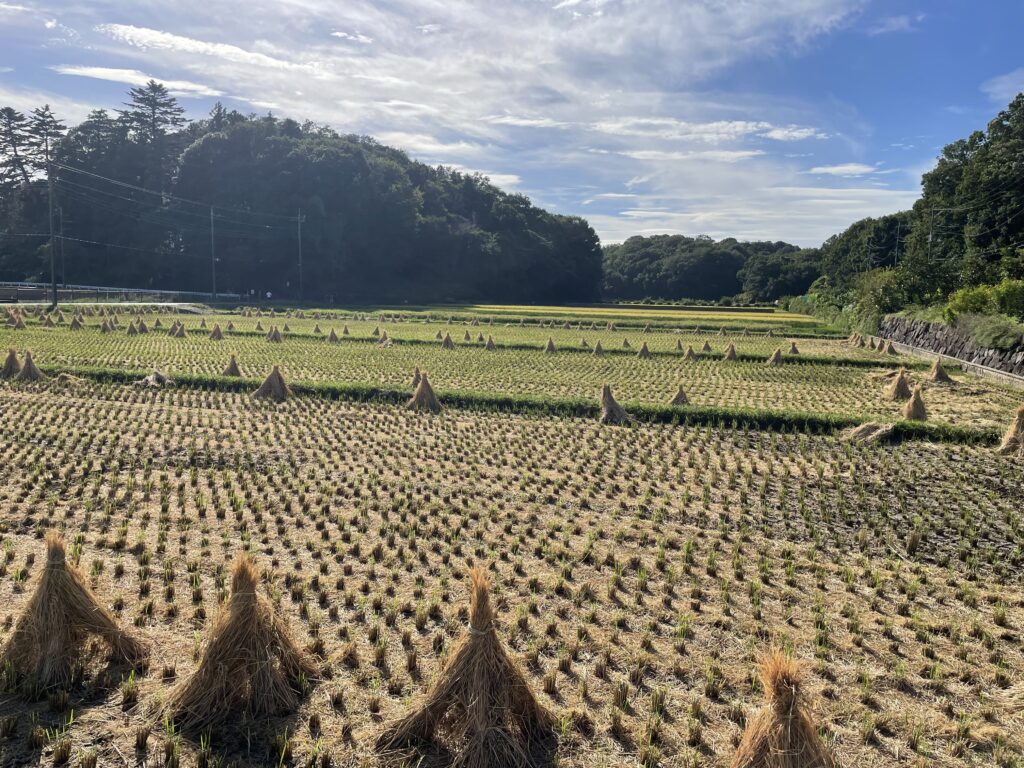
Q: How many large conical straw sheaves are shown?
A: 4